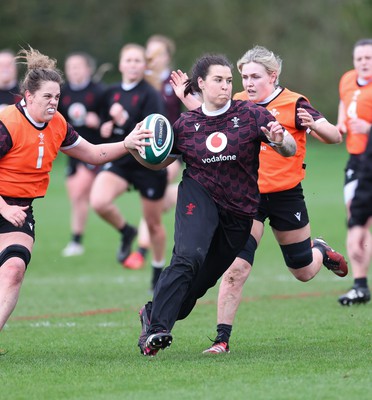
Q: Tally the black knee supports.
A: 3